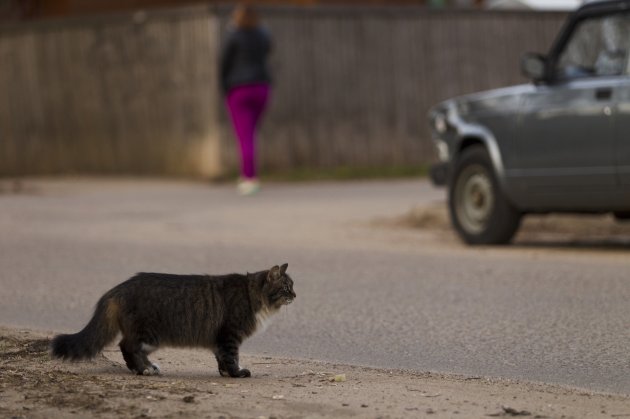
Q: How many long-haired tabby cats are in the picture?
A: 1